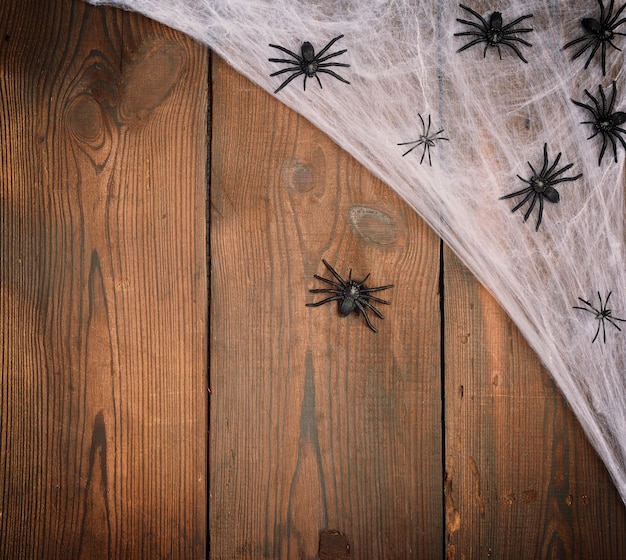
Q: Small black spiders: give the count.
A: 2